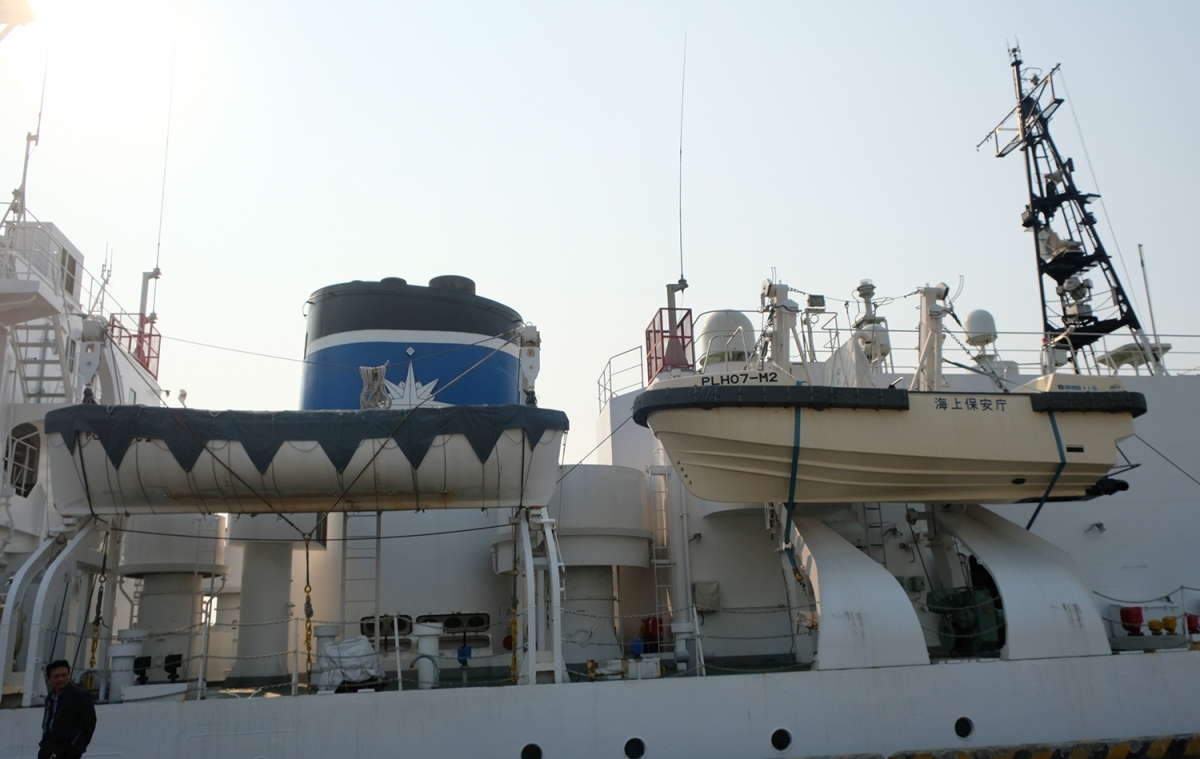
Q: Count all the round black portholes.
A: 4